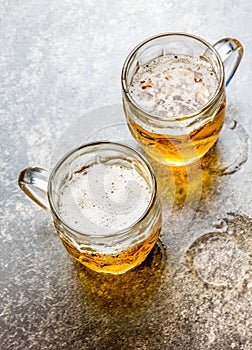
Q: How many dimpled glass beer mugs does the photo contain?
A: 2